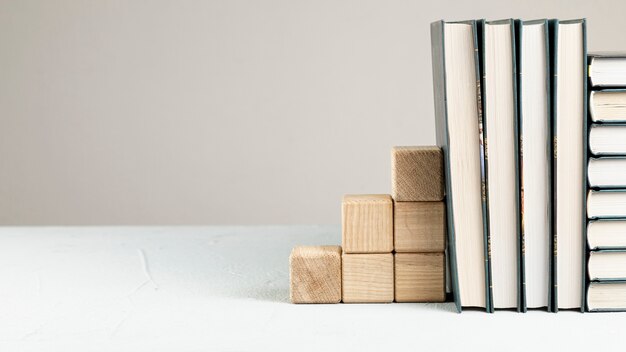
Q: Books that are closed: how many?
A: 12